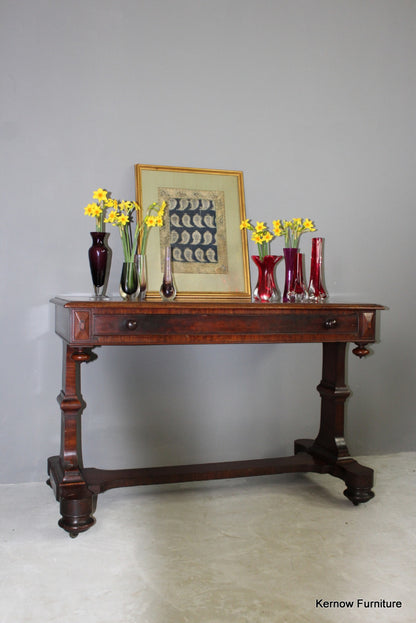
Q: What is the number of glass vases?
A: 8